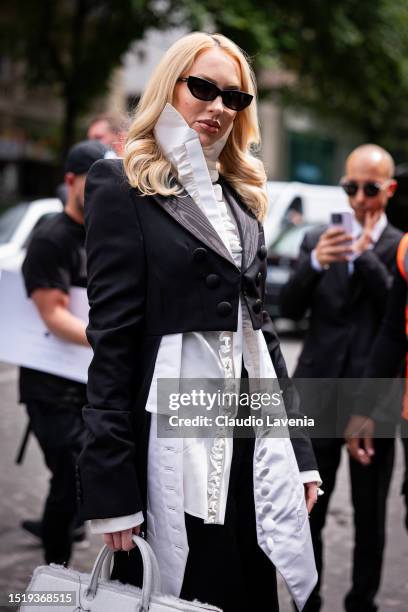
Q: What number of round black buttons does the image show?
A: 6